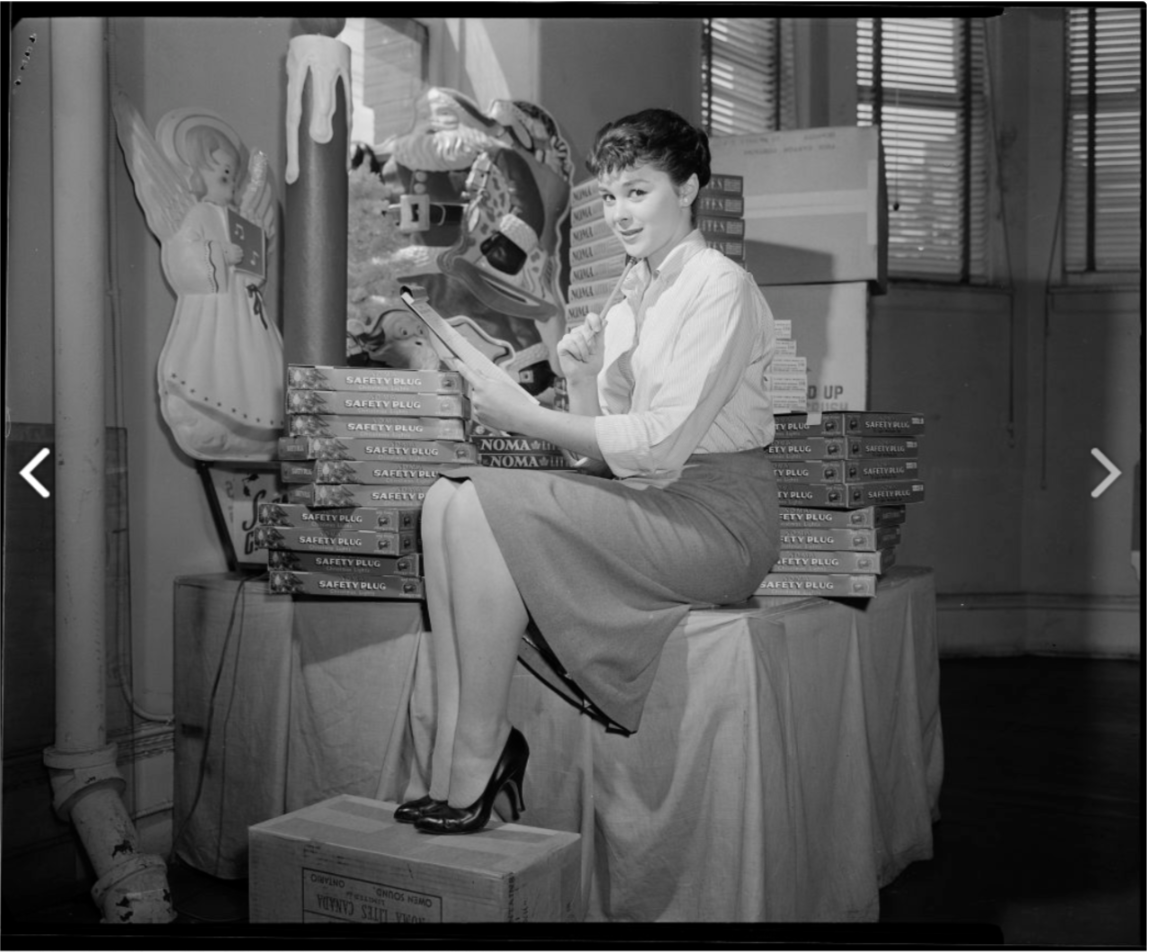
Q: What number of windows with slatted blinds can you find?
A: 3